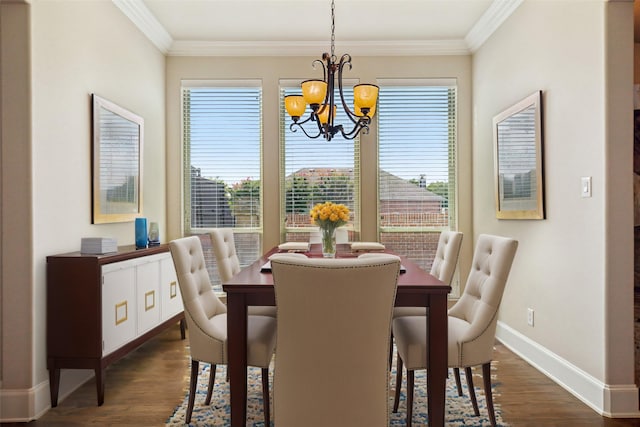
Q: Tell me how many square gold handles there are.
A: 3